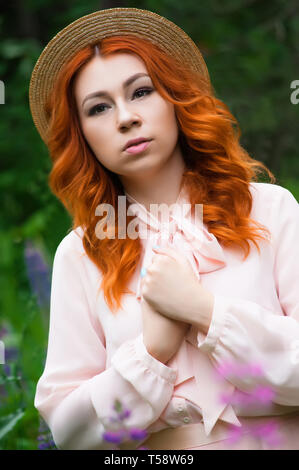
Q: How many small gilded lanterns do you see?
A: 0